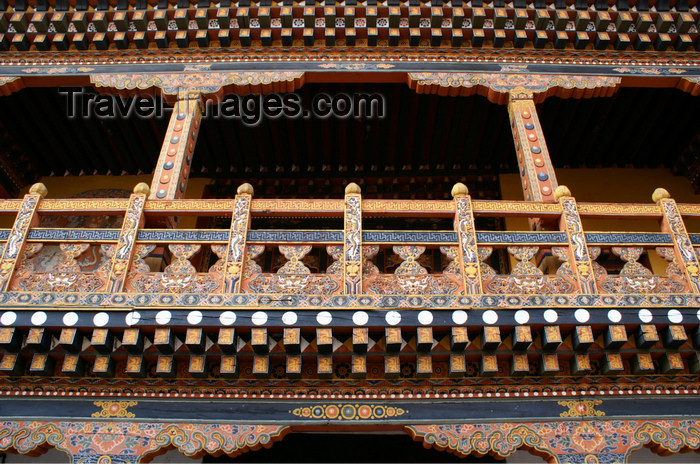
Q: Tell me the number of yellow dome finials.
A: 7